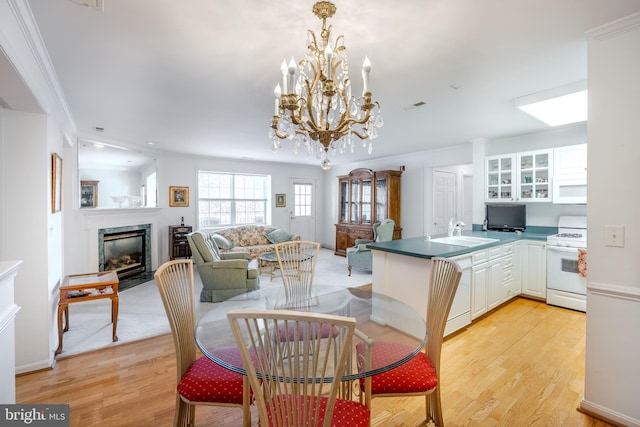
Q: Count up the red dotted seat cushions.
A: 4